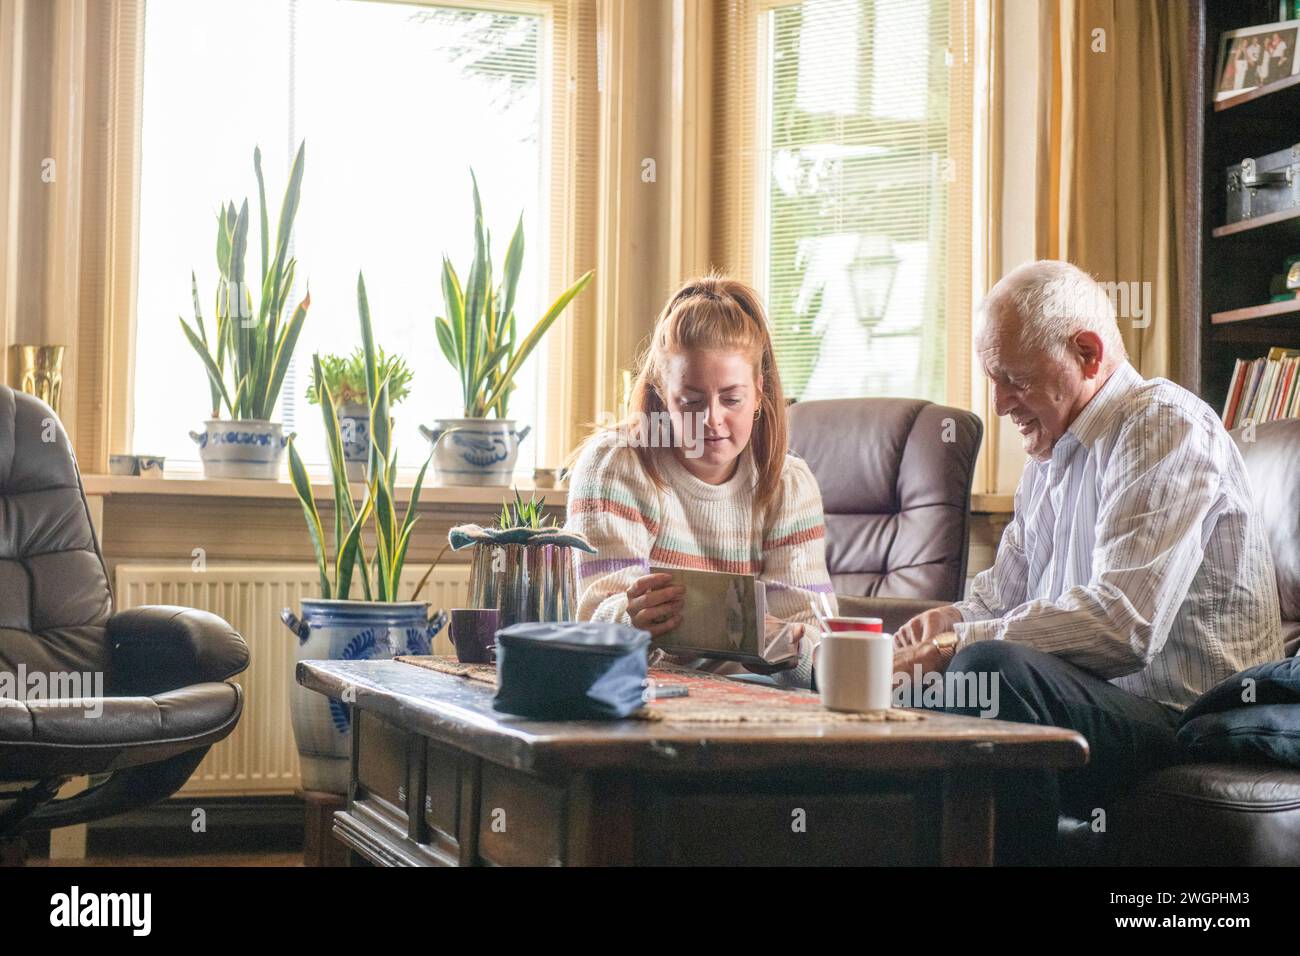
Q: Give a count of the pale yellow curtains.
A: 1